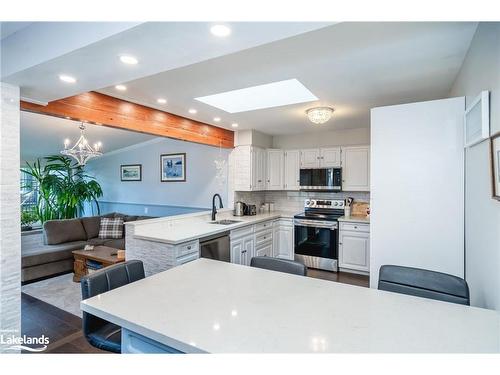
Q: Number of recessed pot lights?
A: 8